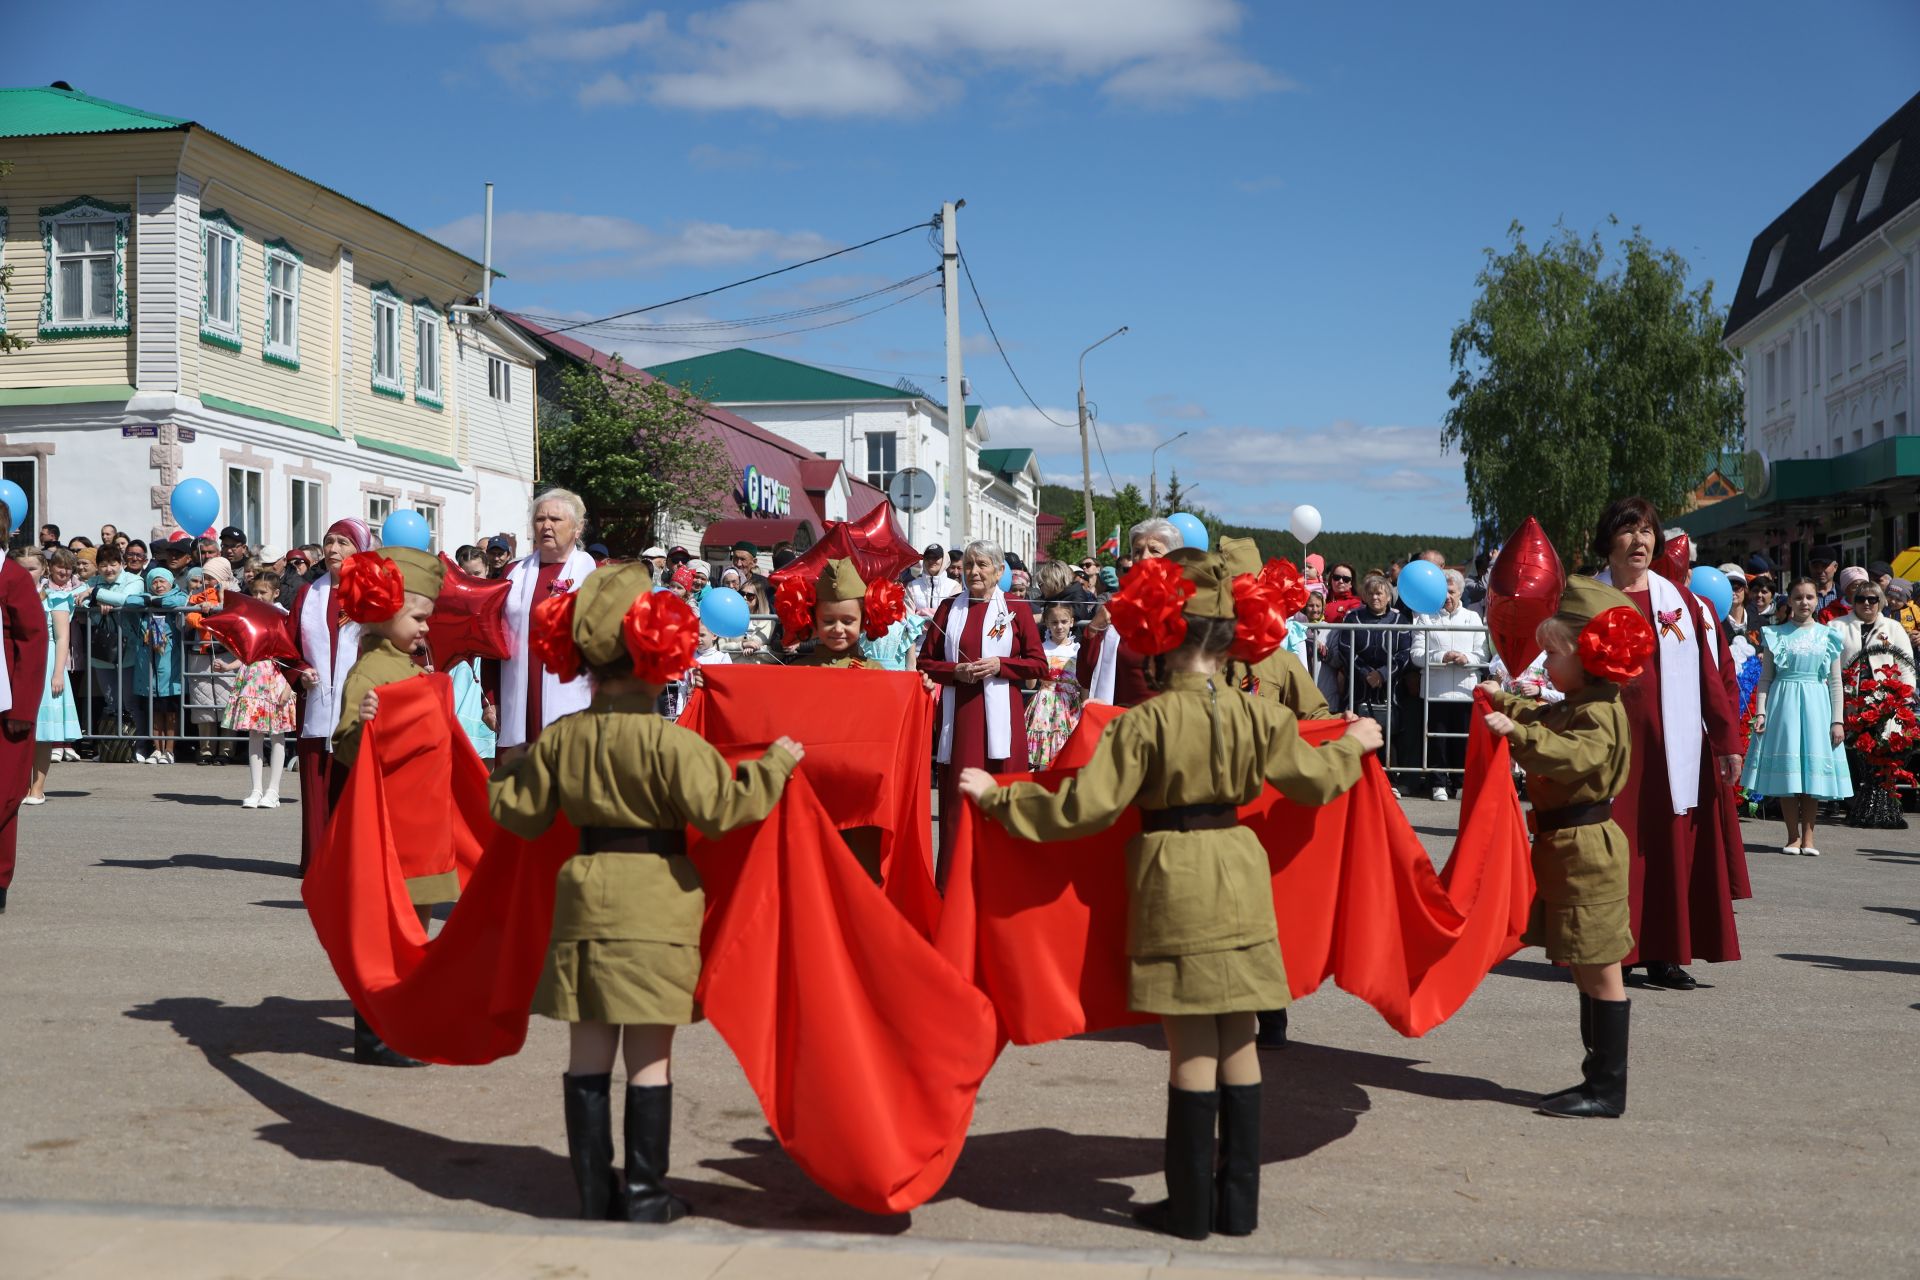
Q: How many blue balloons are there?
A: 8